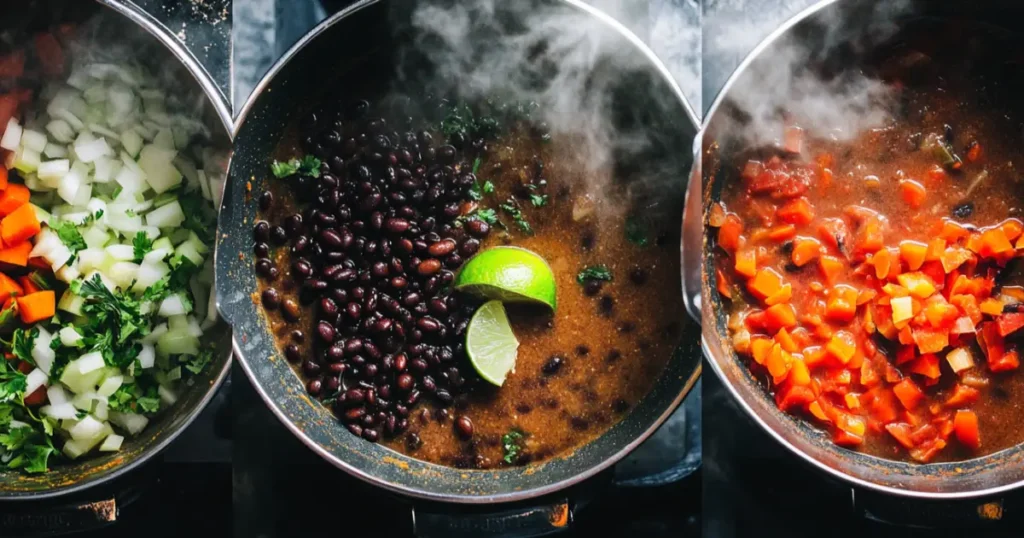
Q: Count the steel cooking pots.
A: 3